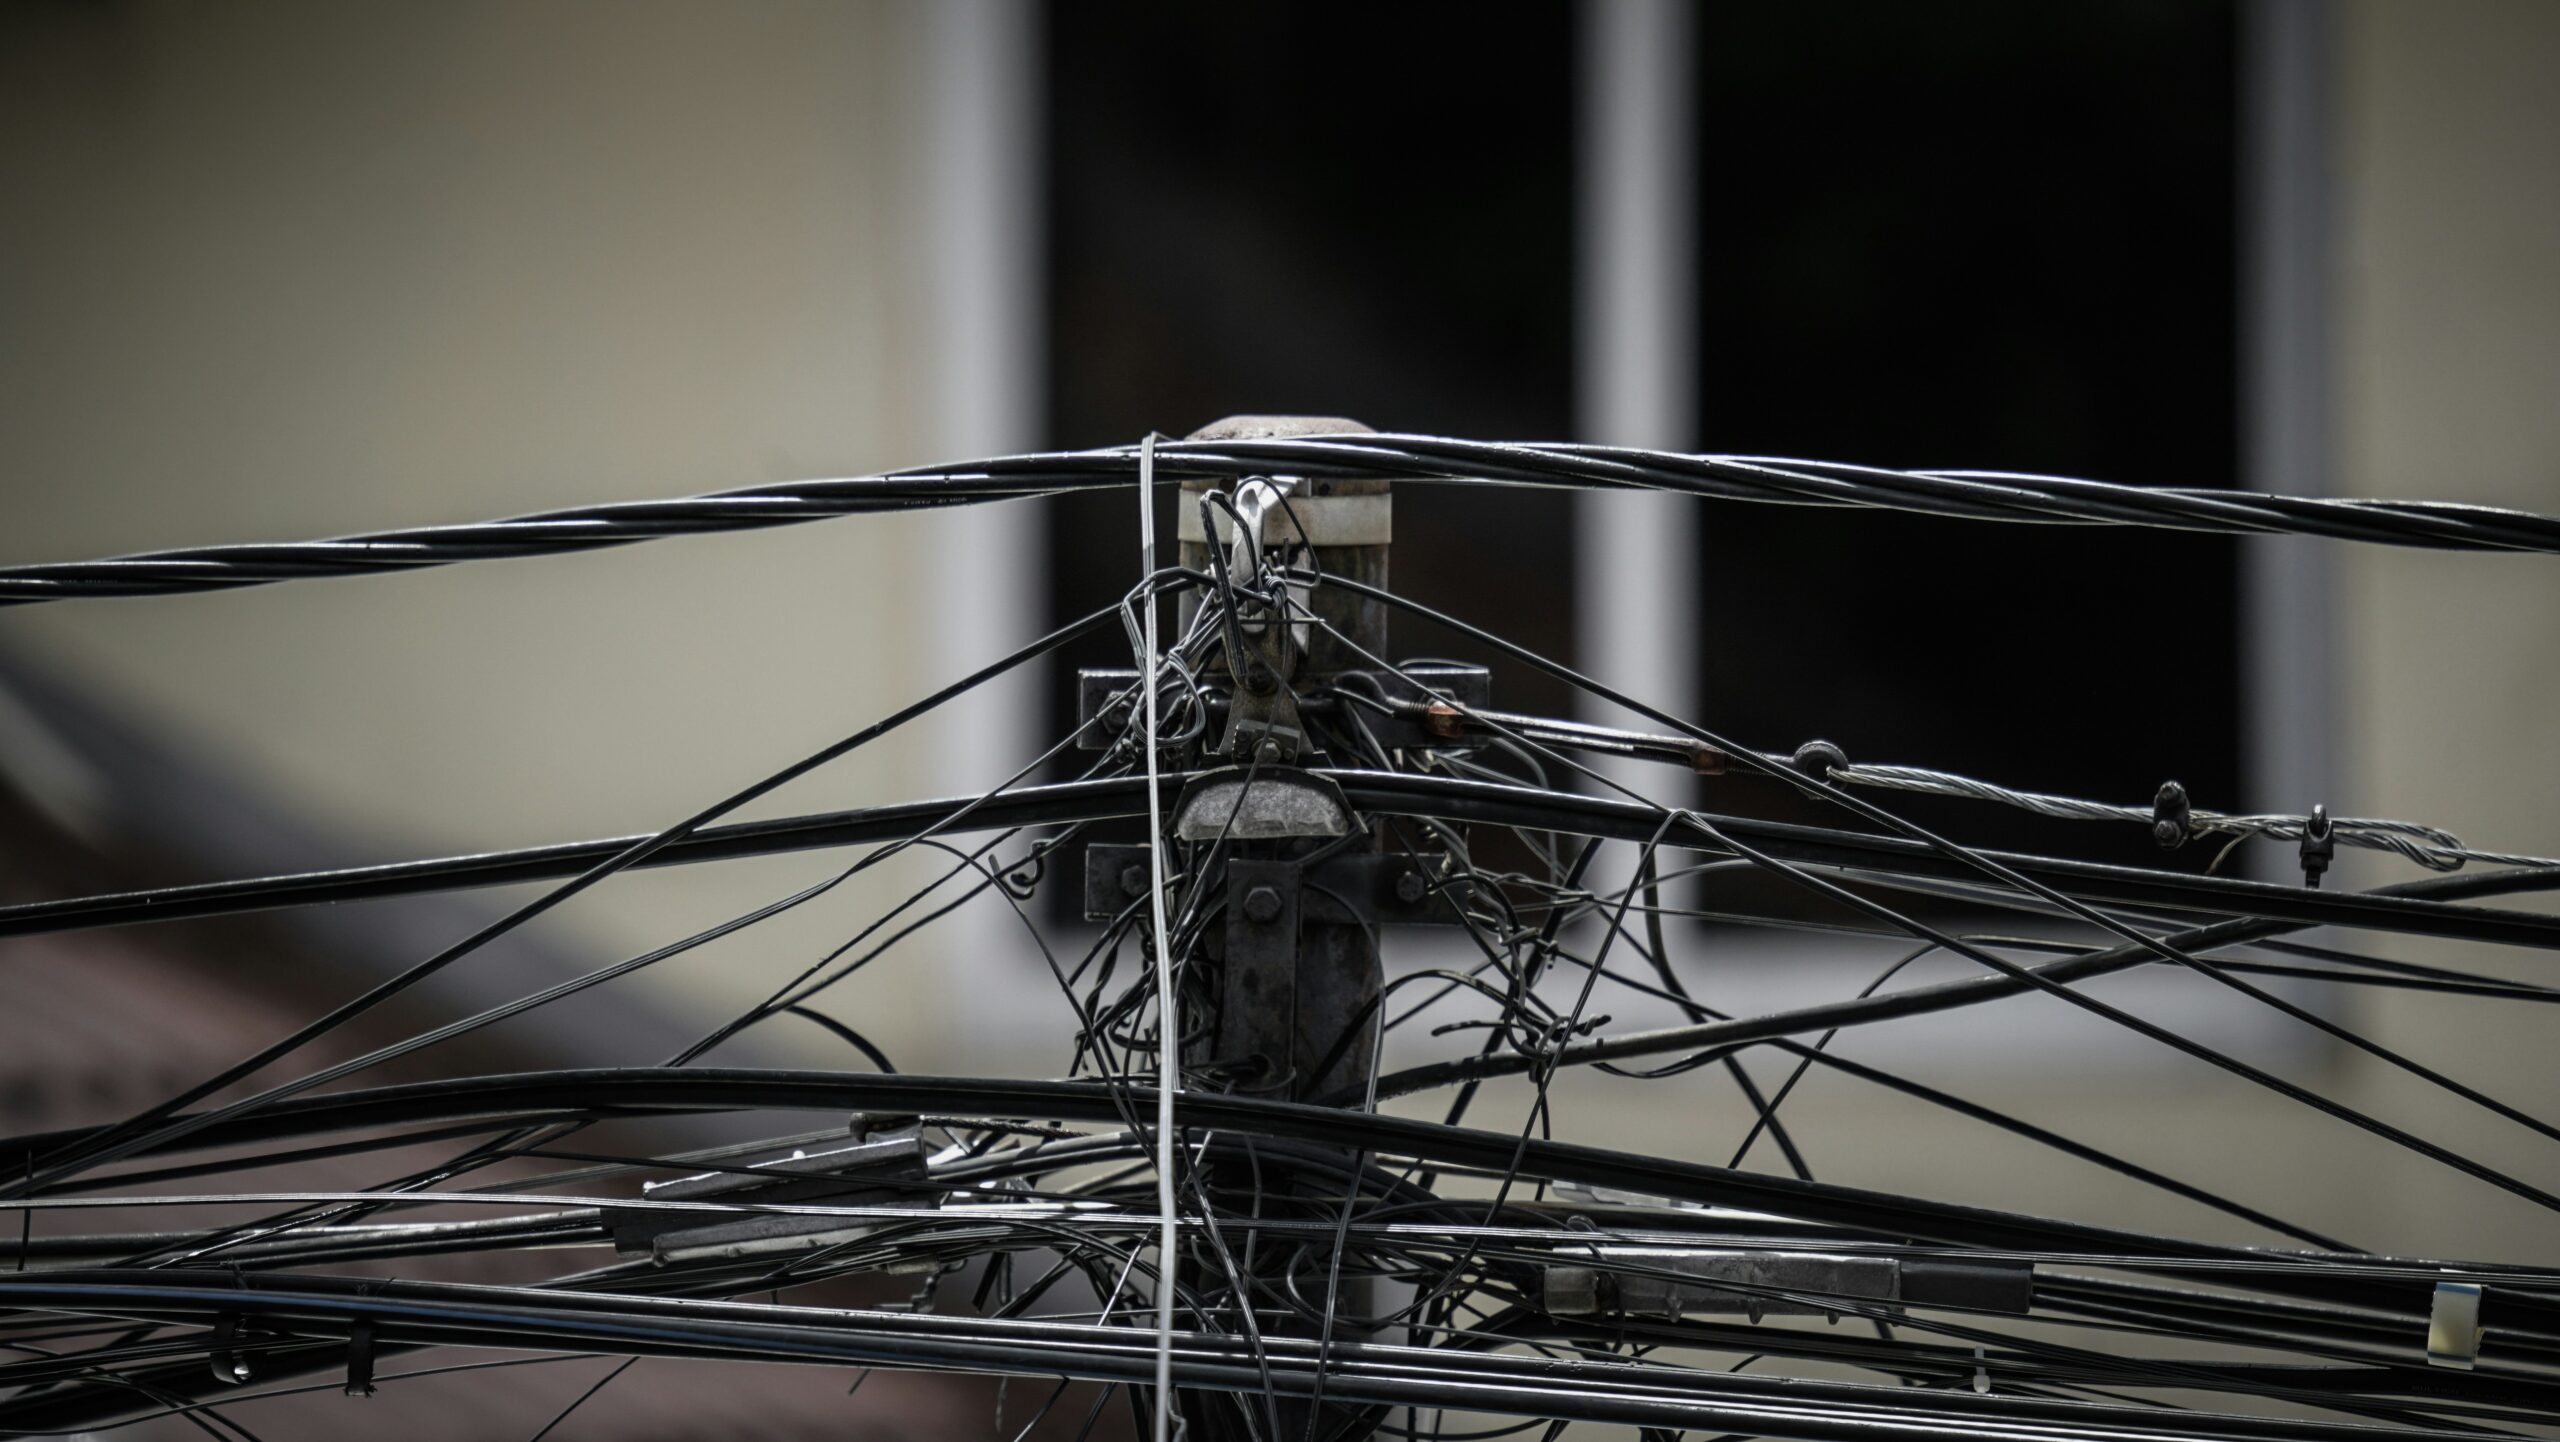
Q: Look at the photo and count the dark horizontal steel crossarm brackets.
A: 2